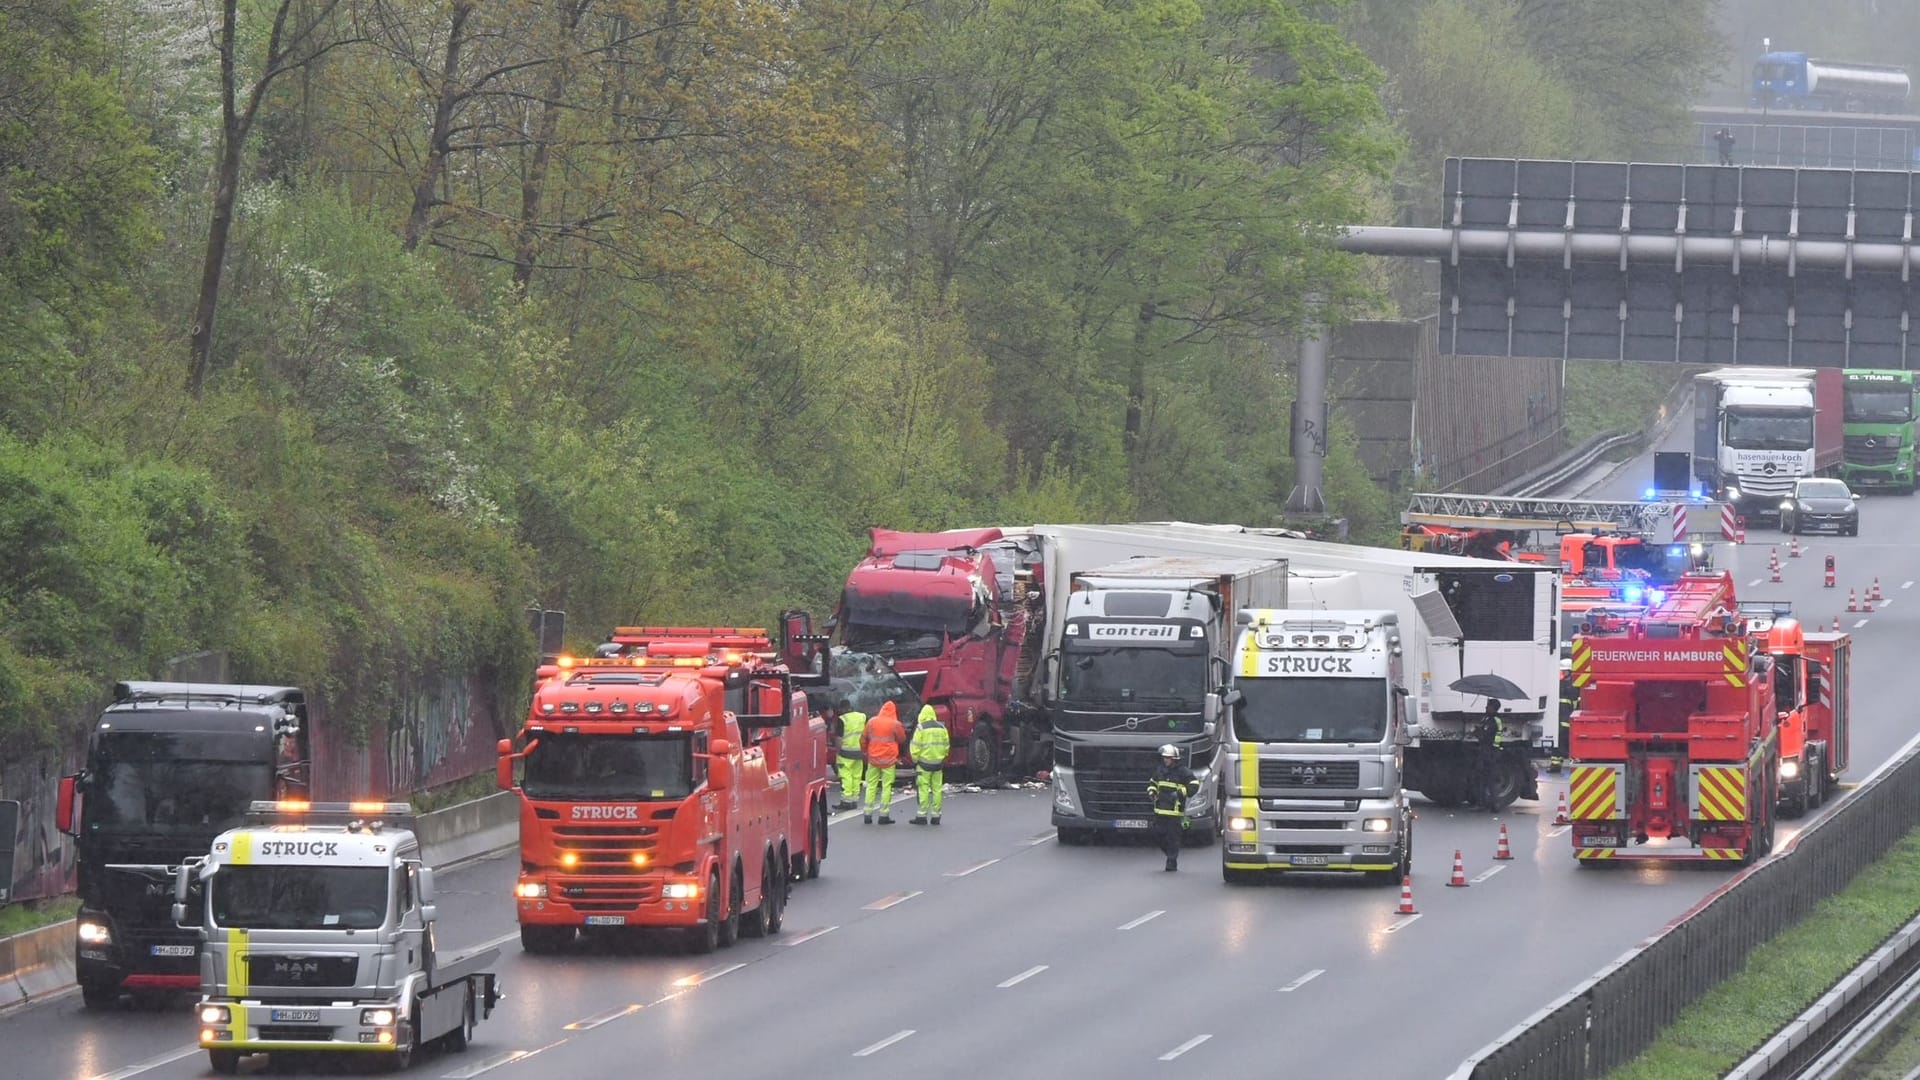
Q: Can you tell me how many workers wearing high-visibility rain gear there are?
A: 3